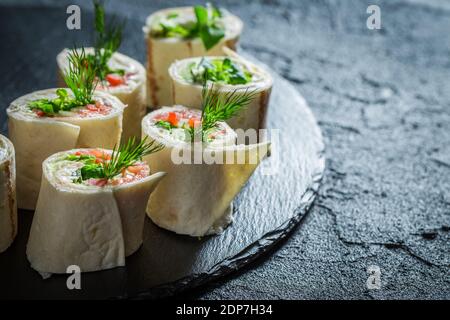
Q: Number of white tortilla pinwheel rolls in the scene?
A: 7